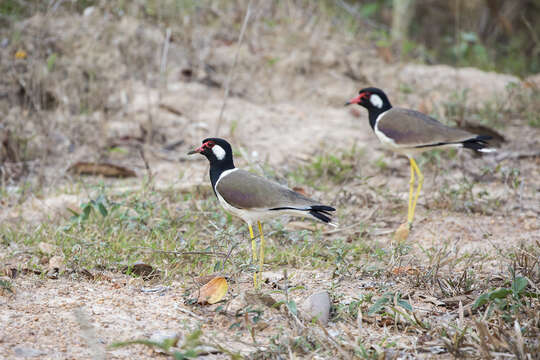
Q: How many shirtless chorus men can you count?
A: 0